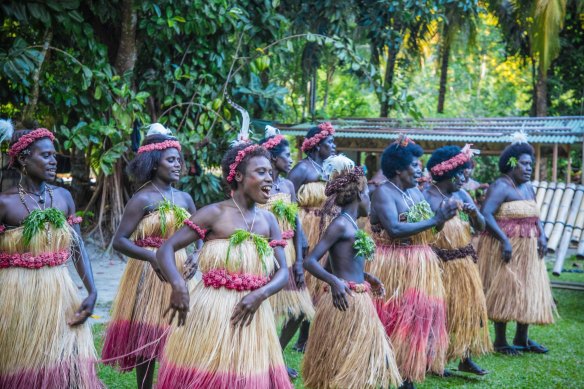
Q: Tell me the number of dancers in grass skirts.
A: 9